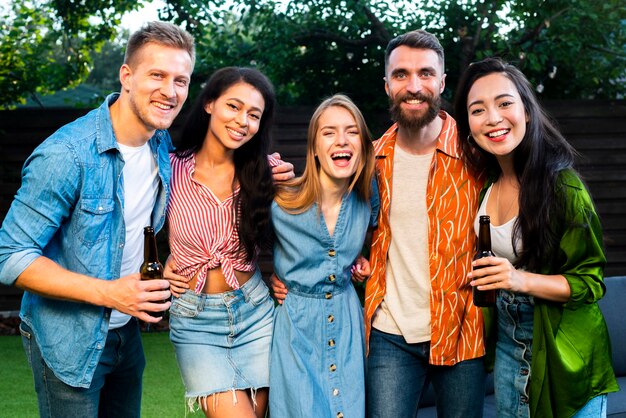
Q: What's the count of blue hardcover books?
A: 0